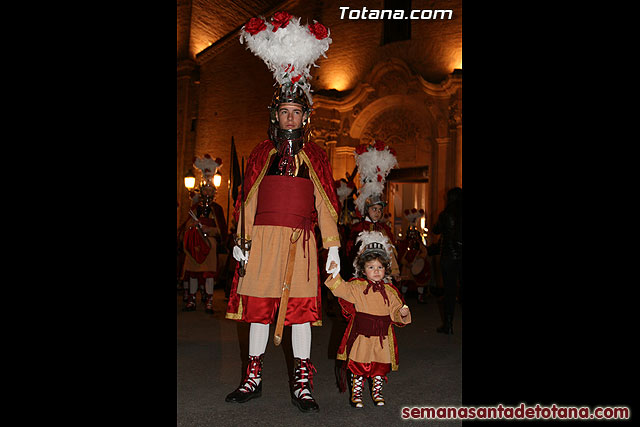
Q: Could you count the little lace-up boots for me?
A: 2